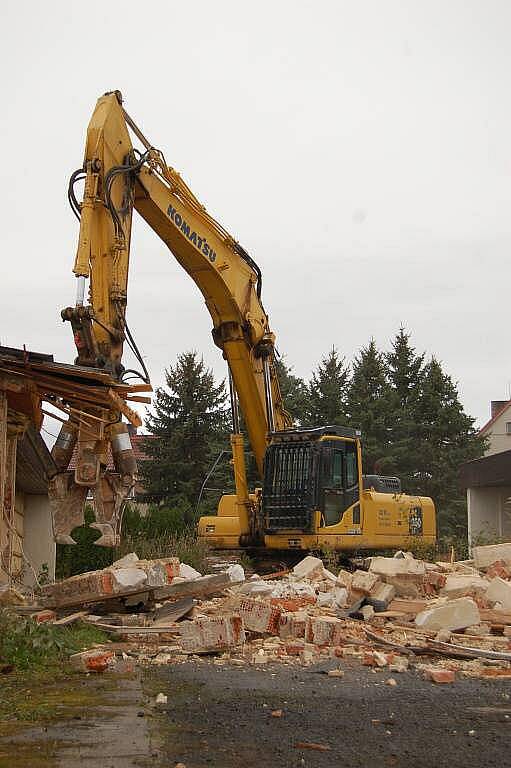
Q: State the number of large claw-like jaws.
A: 2